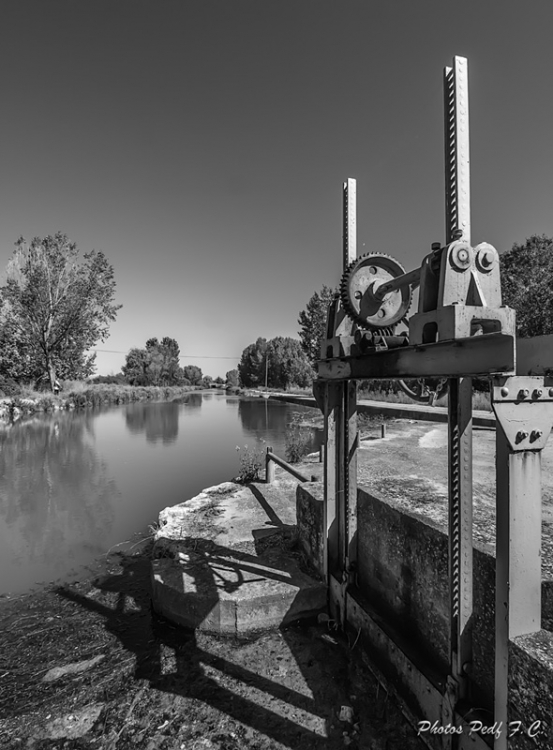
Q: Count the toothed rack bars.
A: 2